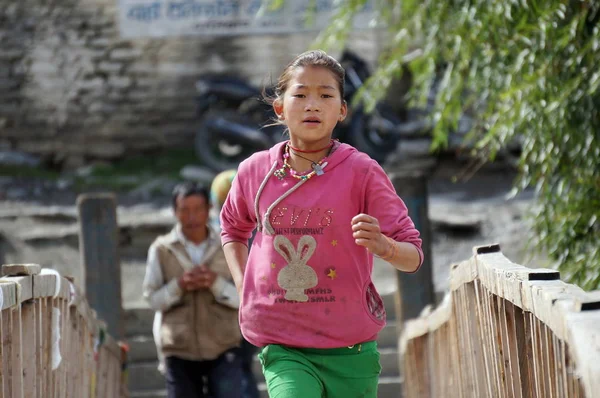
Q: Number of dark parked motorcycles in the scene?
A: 1